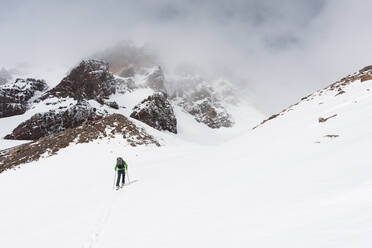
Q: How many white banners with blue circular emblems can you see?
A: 0